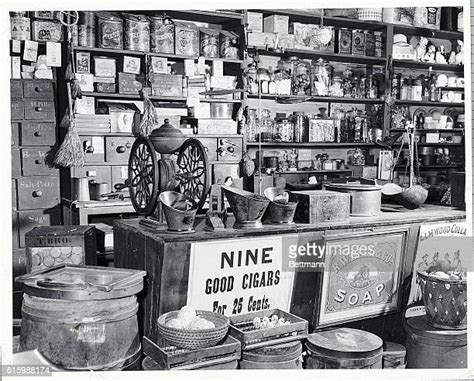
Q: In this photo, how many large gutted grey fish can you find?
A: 0